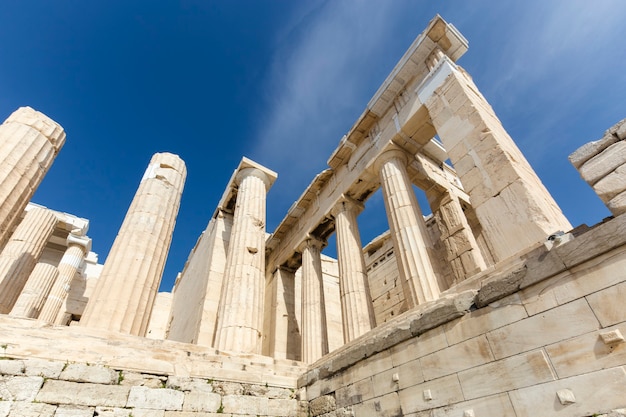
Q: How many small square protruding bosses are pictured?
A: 5